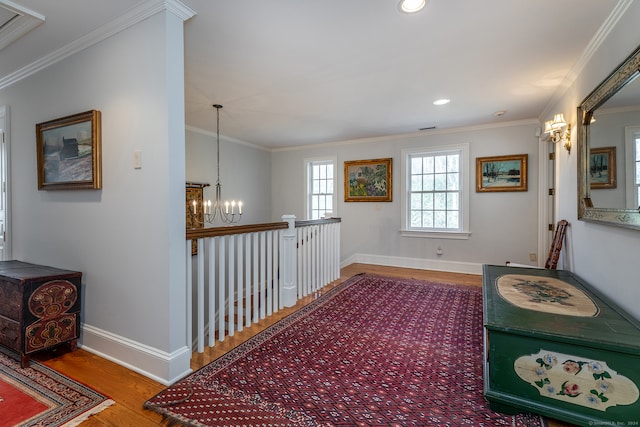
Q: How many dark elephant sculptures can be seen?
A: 0